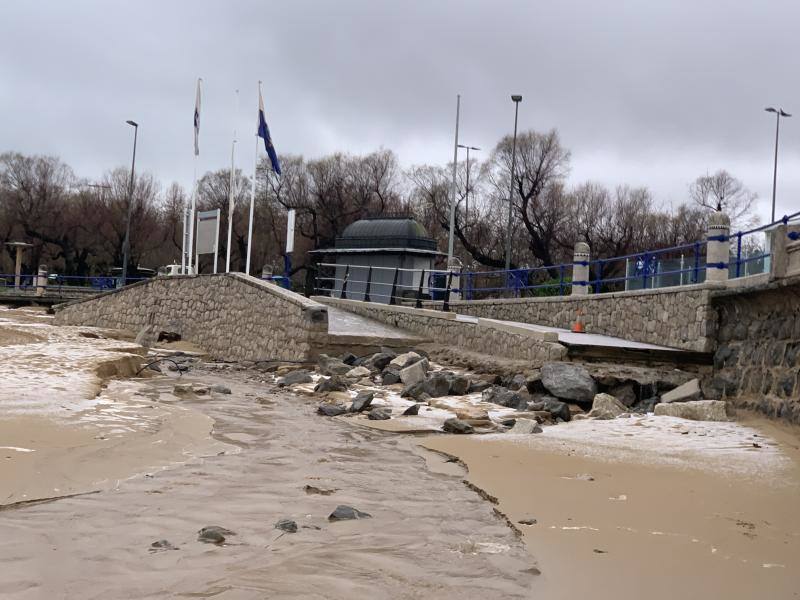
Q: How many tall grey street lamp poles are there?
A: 4